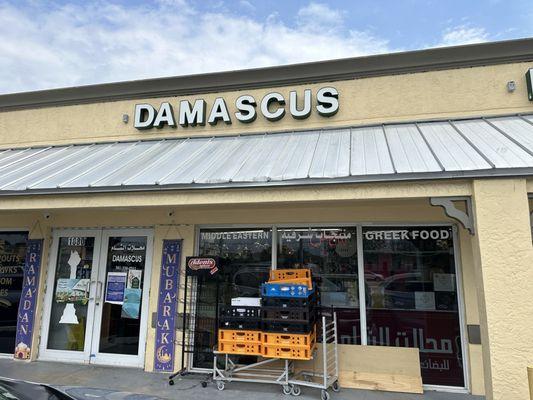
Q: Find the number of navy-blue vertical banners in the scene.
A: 2